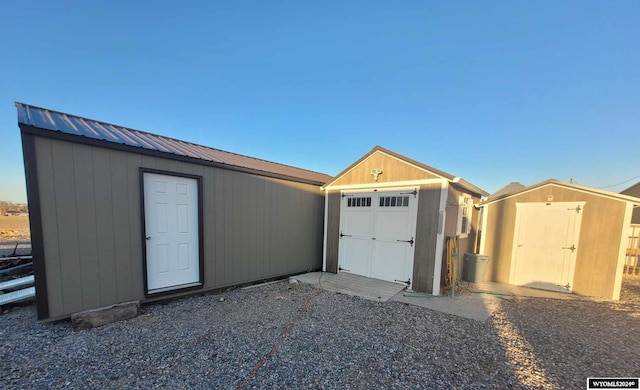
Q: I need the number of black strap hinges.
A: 9